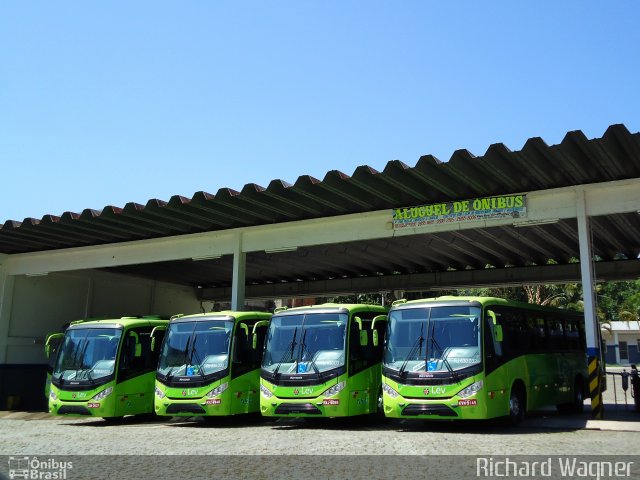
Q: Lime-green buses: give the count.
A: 4